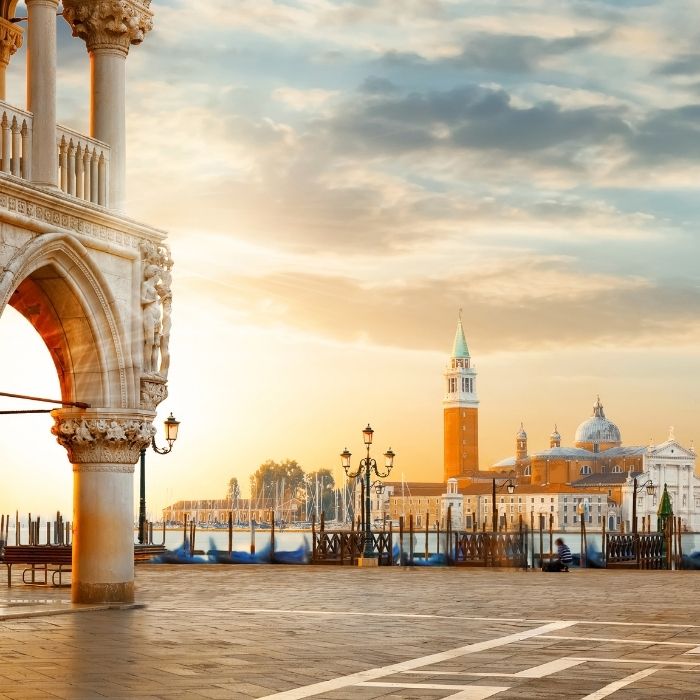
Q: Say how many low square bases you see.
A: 1